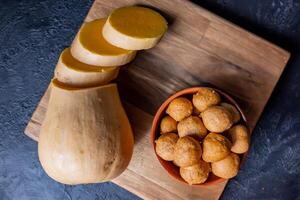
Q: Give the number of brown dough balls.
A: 12